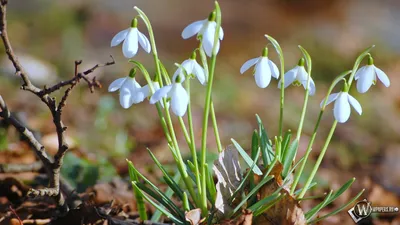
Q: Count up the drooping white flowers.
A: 10